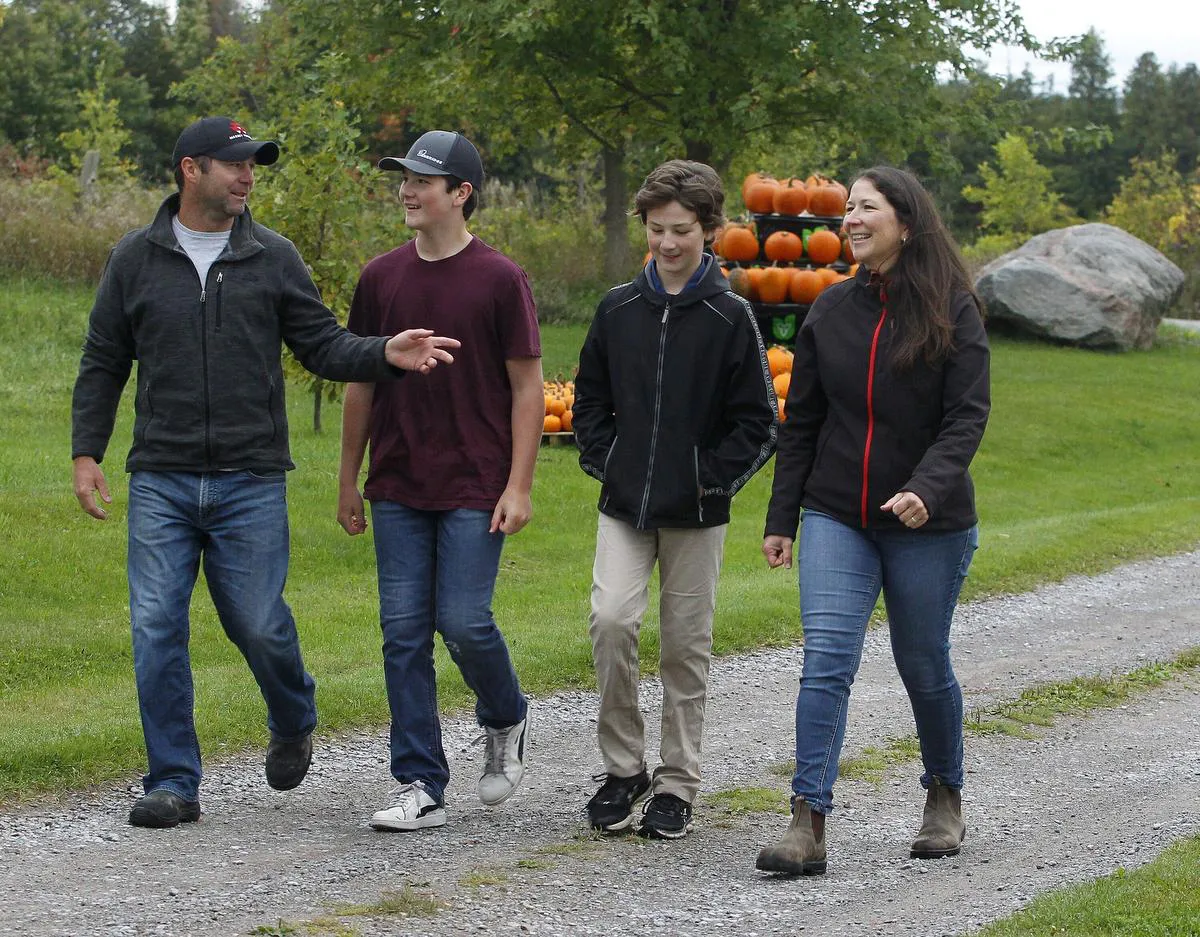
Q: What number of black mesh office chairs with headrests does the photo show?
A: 0